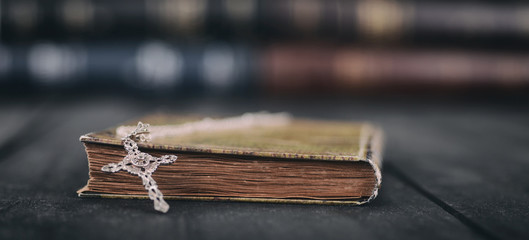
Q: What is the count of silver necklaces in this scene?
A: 1